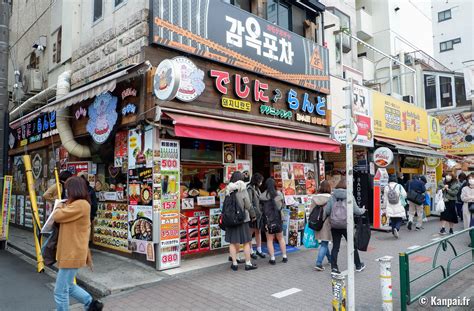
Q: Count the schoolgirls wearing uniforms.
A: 3